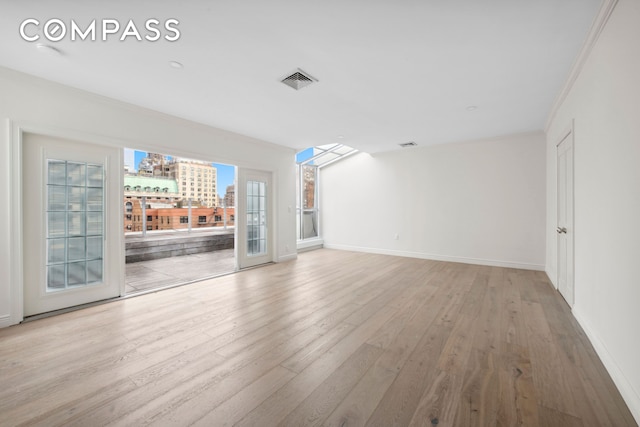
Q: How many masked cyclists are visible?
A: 0